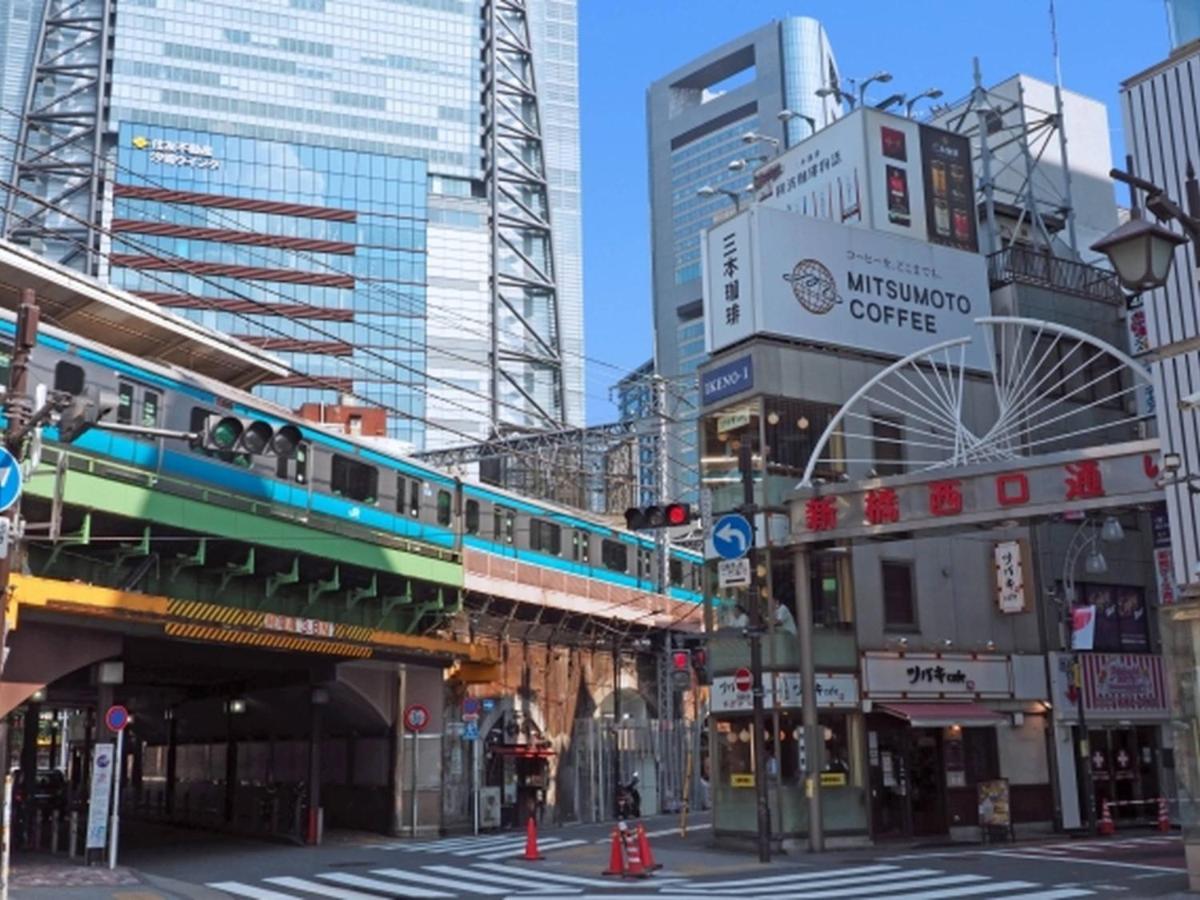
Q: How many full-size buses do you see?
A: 0